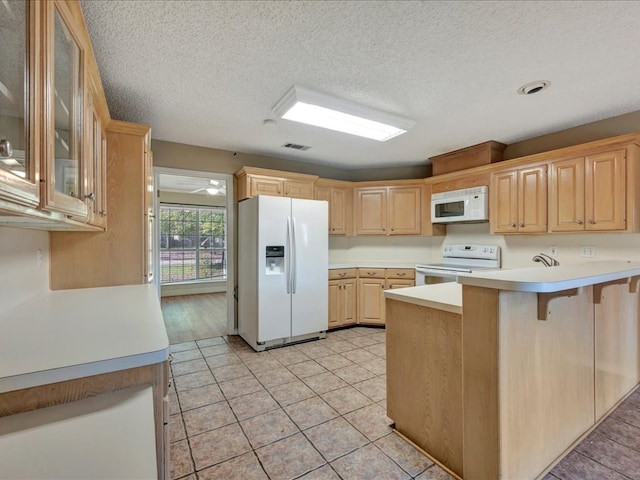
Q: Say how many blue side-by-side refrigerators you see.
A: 0